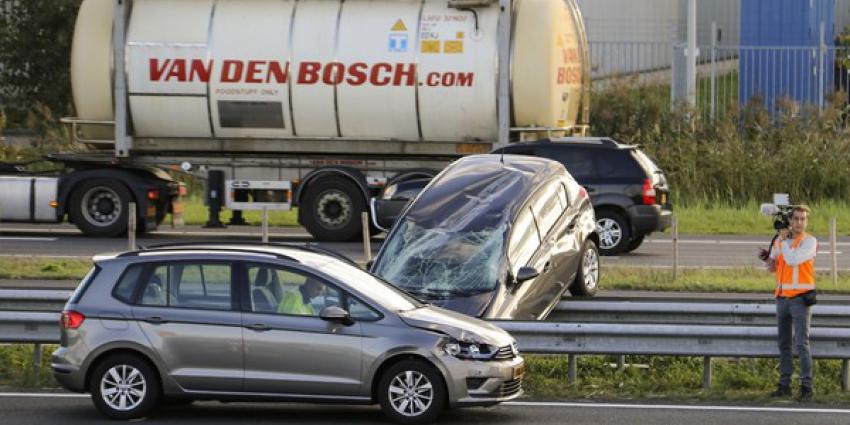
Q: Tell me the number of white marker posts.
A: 5